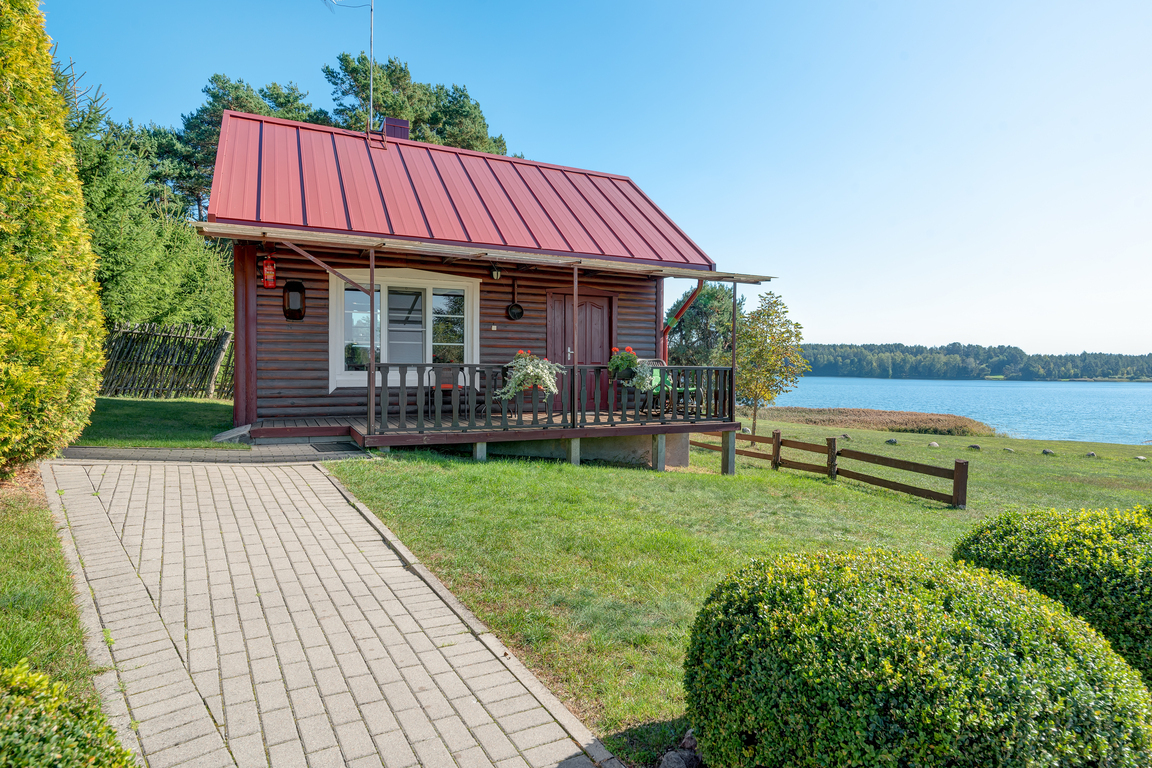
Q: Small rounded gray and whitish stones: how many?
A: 9